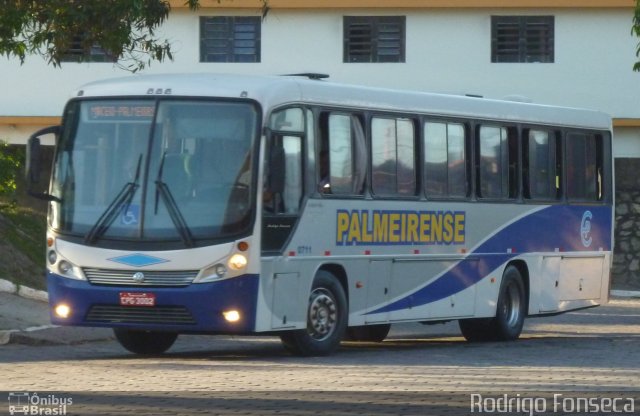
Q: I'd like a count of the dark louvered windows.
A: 4